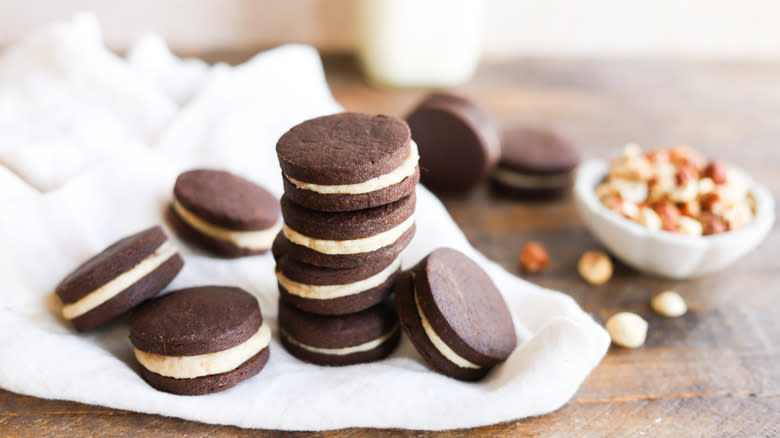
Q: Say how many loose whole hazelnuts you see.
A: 4